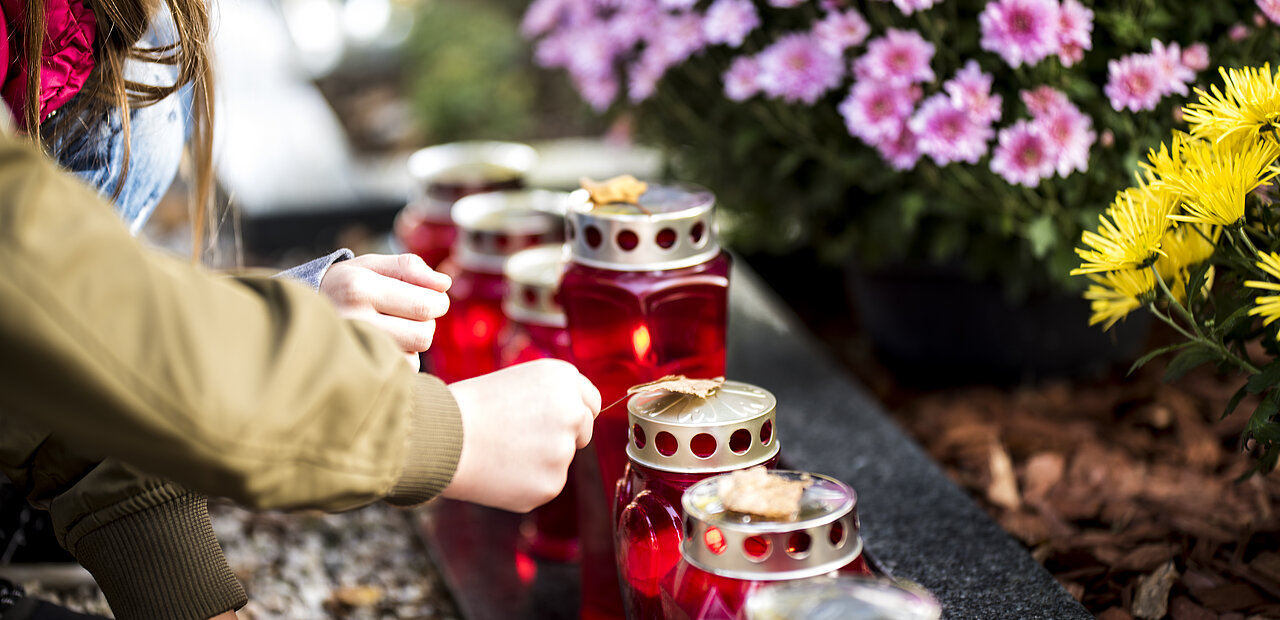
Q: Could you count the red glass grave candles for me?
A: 7